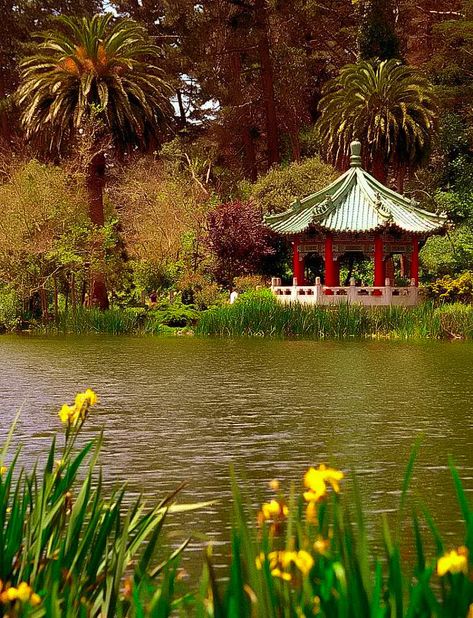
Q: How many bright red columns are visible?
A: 4